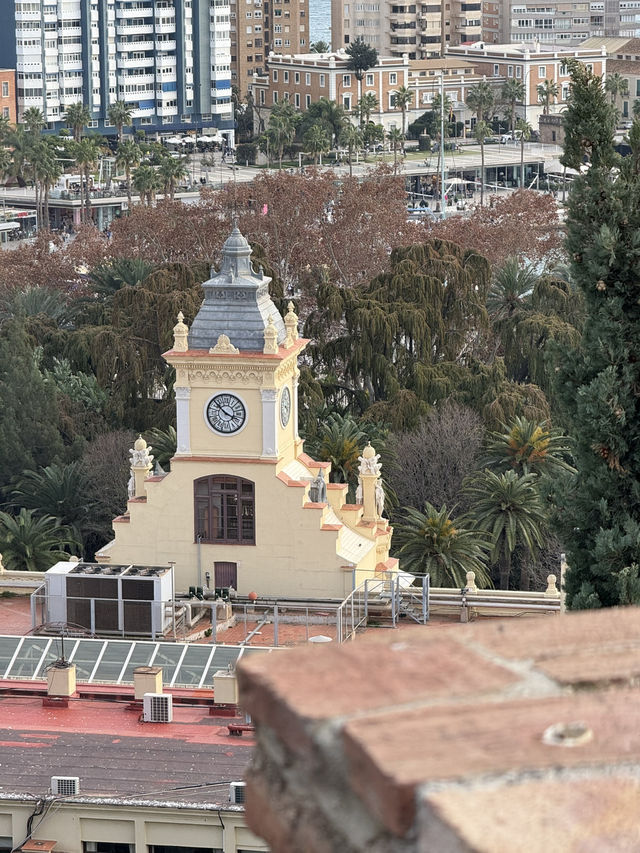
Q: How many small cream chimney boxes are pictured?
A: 3